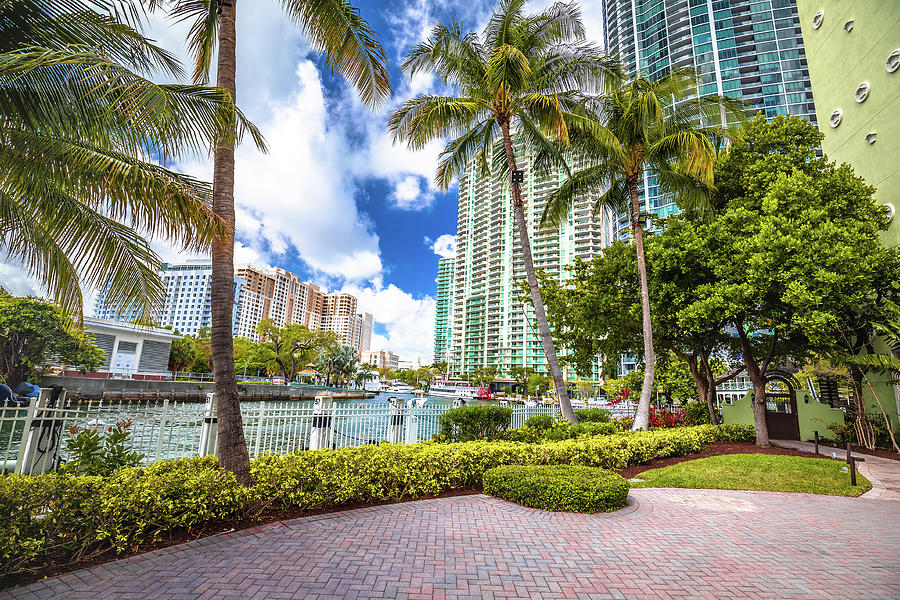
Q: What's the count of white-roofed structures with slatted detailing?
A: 1